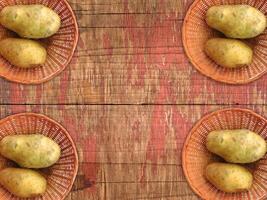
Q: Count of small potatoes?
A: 4